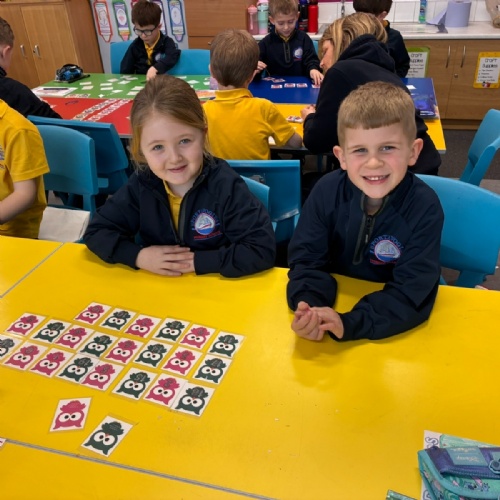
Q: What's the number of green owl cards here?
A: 12